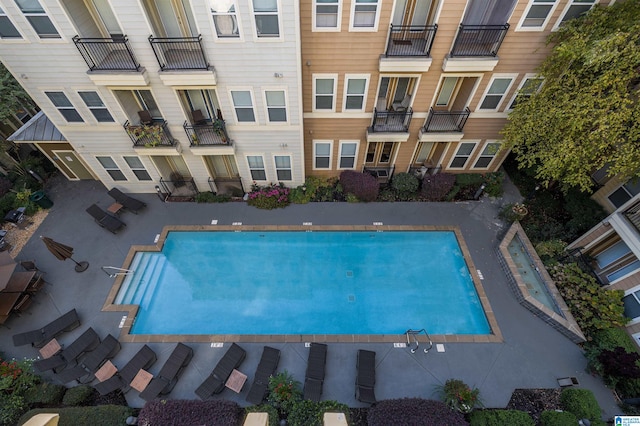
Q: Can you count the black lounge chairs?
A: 11